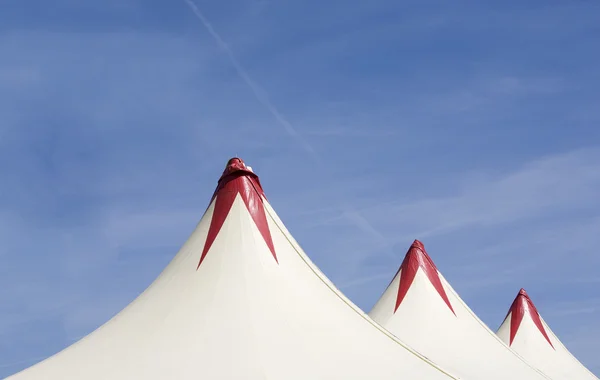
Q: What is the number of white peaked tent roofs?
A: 3